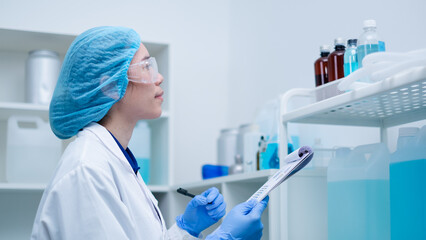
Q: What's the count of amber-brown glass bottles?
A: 2